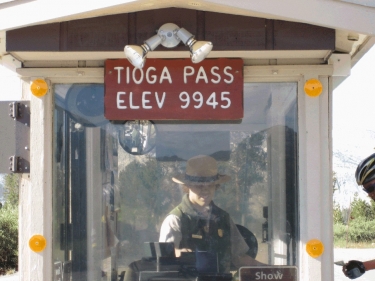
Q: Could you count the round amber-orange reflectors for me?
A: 4